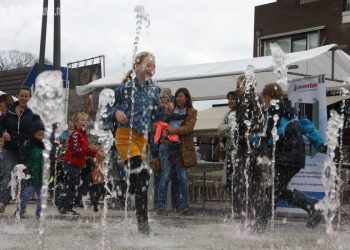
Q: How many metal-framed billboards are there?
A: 1